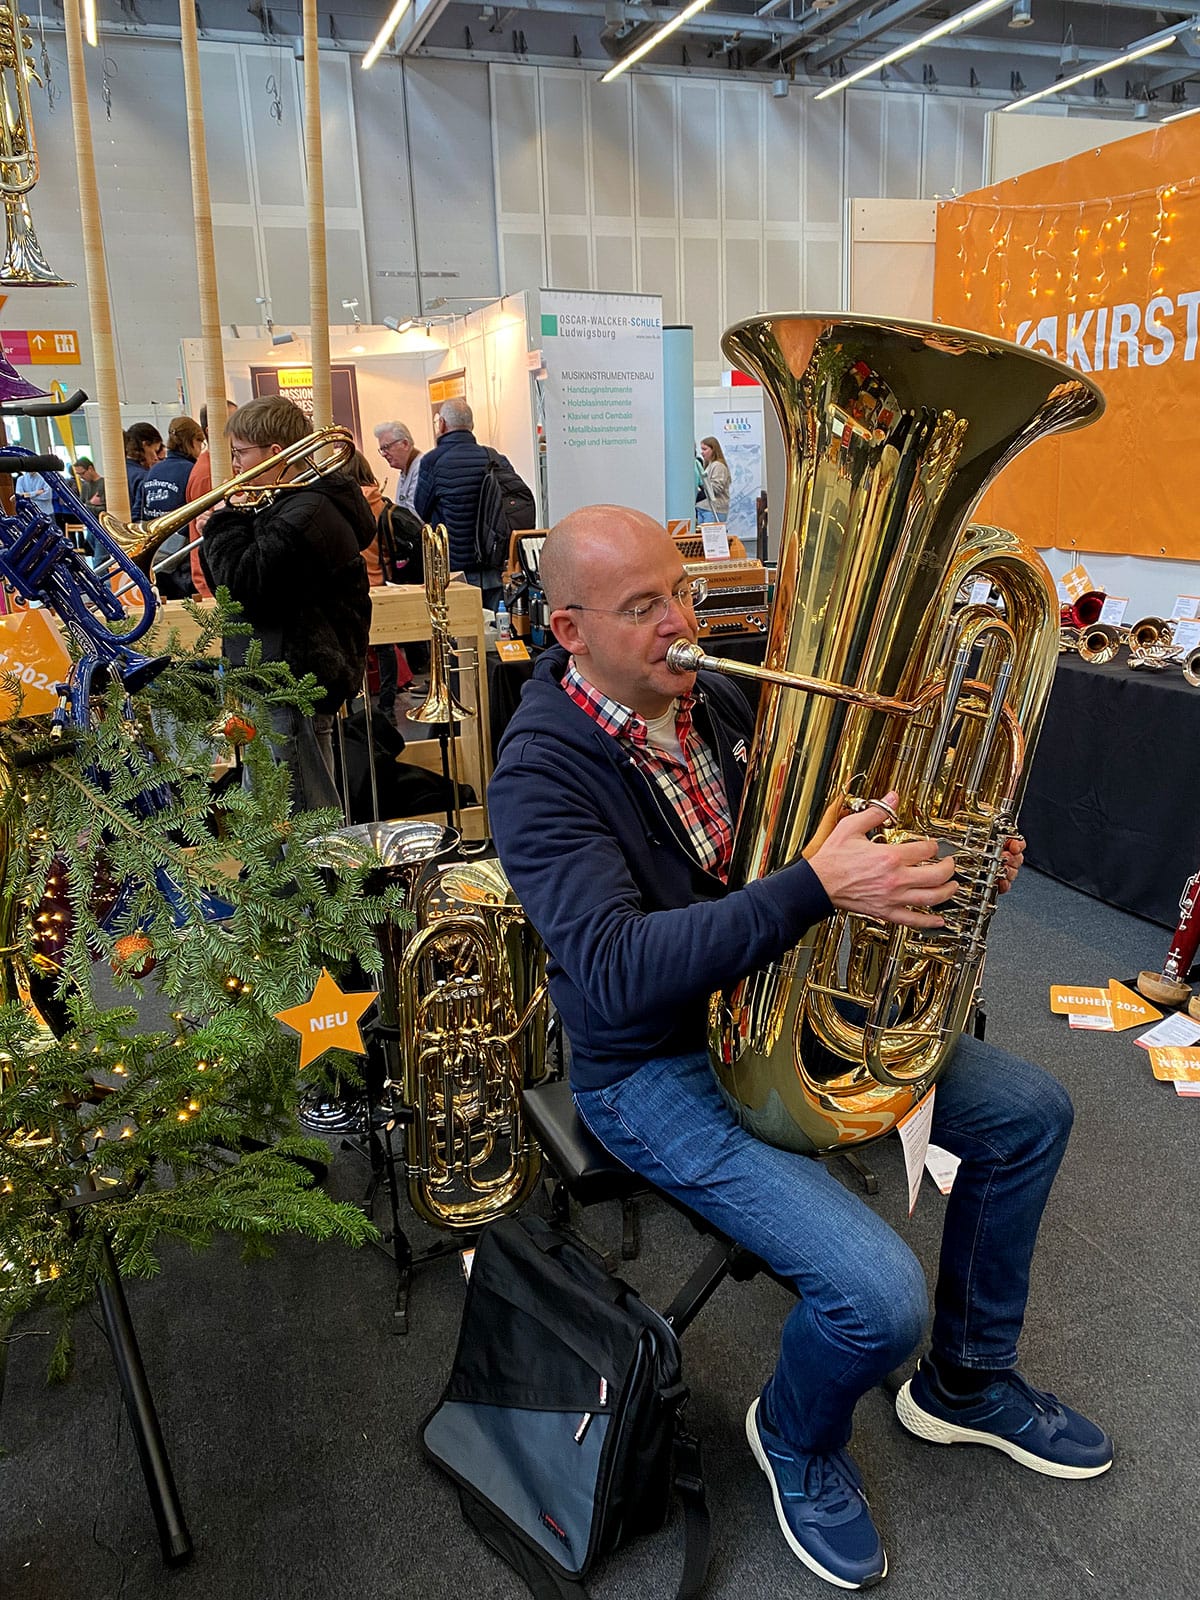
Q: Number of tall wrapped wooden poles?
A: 3